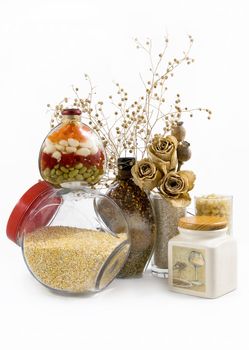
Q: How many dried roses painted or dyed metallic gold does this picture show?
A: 3